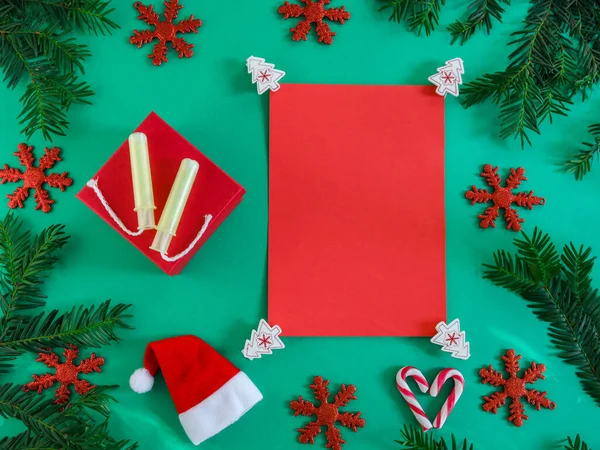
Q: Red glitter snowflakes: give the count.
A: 7